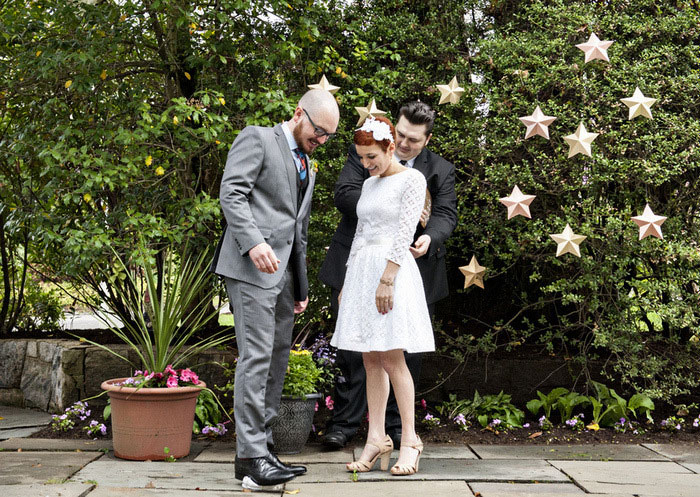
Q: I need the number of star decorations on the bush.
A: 11